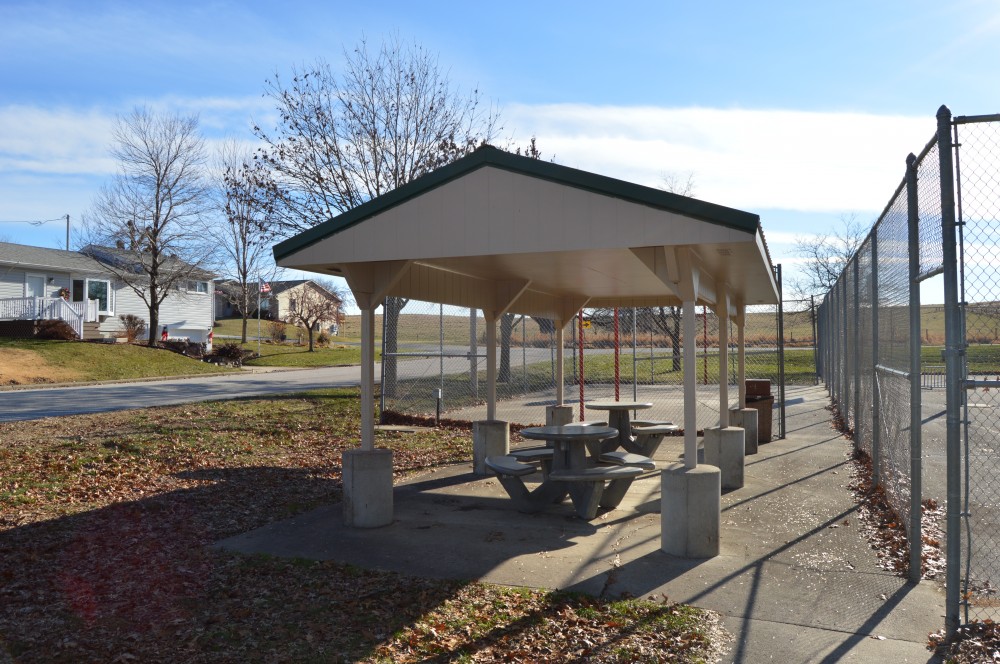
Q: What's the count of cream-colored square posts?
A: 6